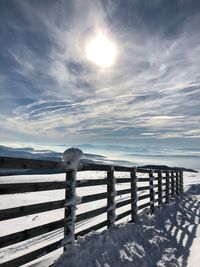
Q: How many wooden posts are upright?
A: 9